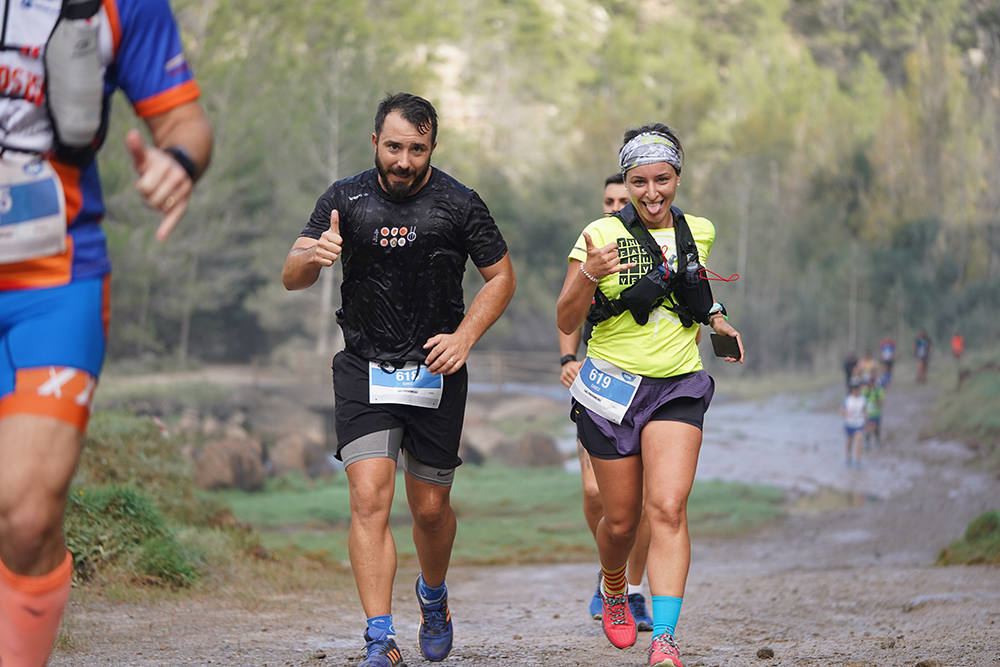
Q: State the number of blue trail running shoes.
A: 4